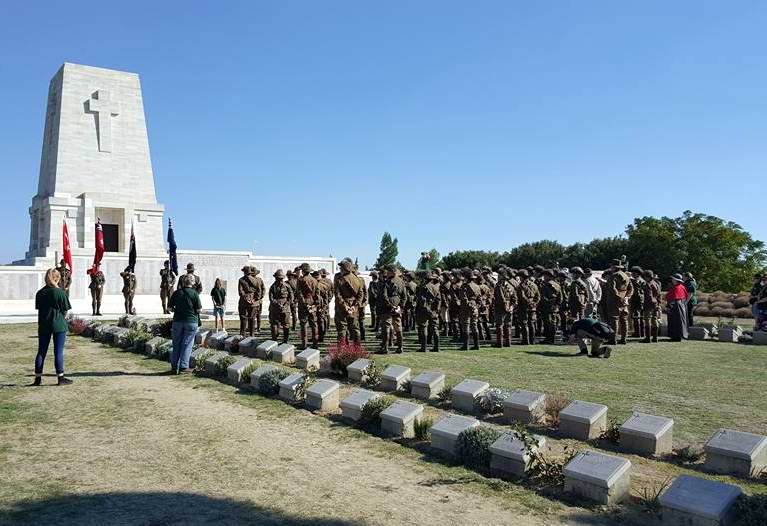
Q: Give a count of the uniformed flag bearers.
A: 4